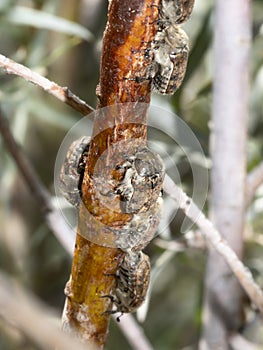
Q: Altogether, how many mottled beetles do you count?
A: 6